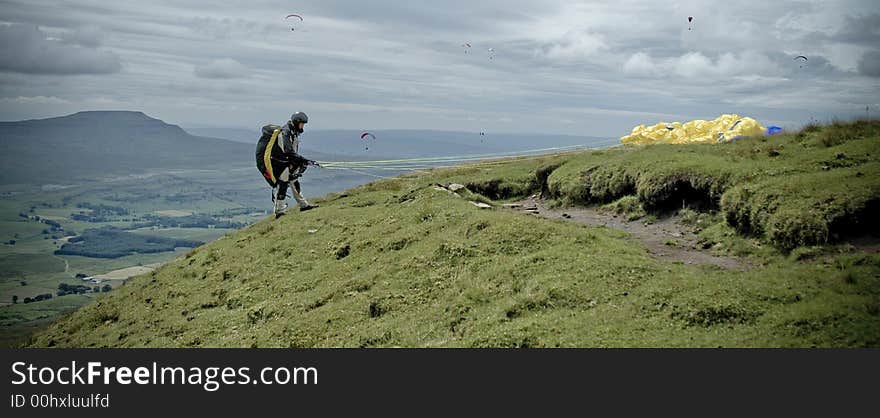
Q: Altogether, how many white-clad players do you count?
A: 0